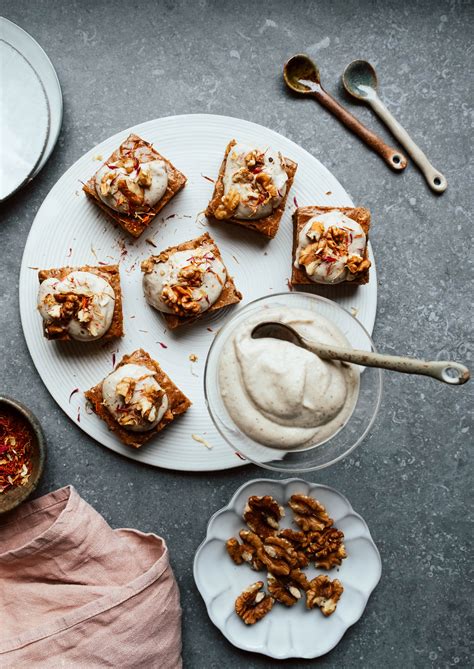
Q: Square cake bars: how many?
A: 6